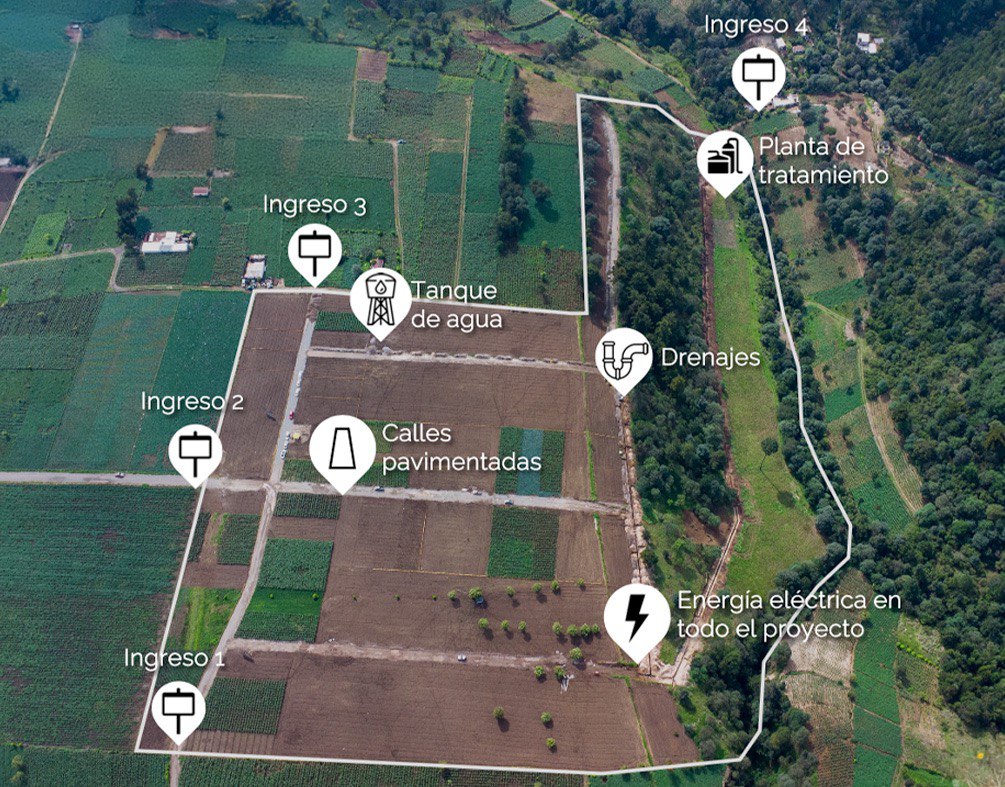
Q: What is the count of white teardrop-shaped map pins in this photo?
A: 9